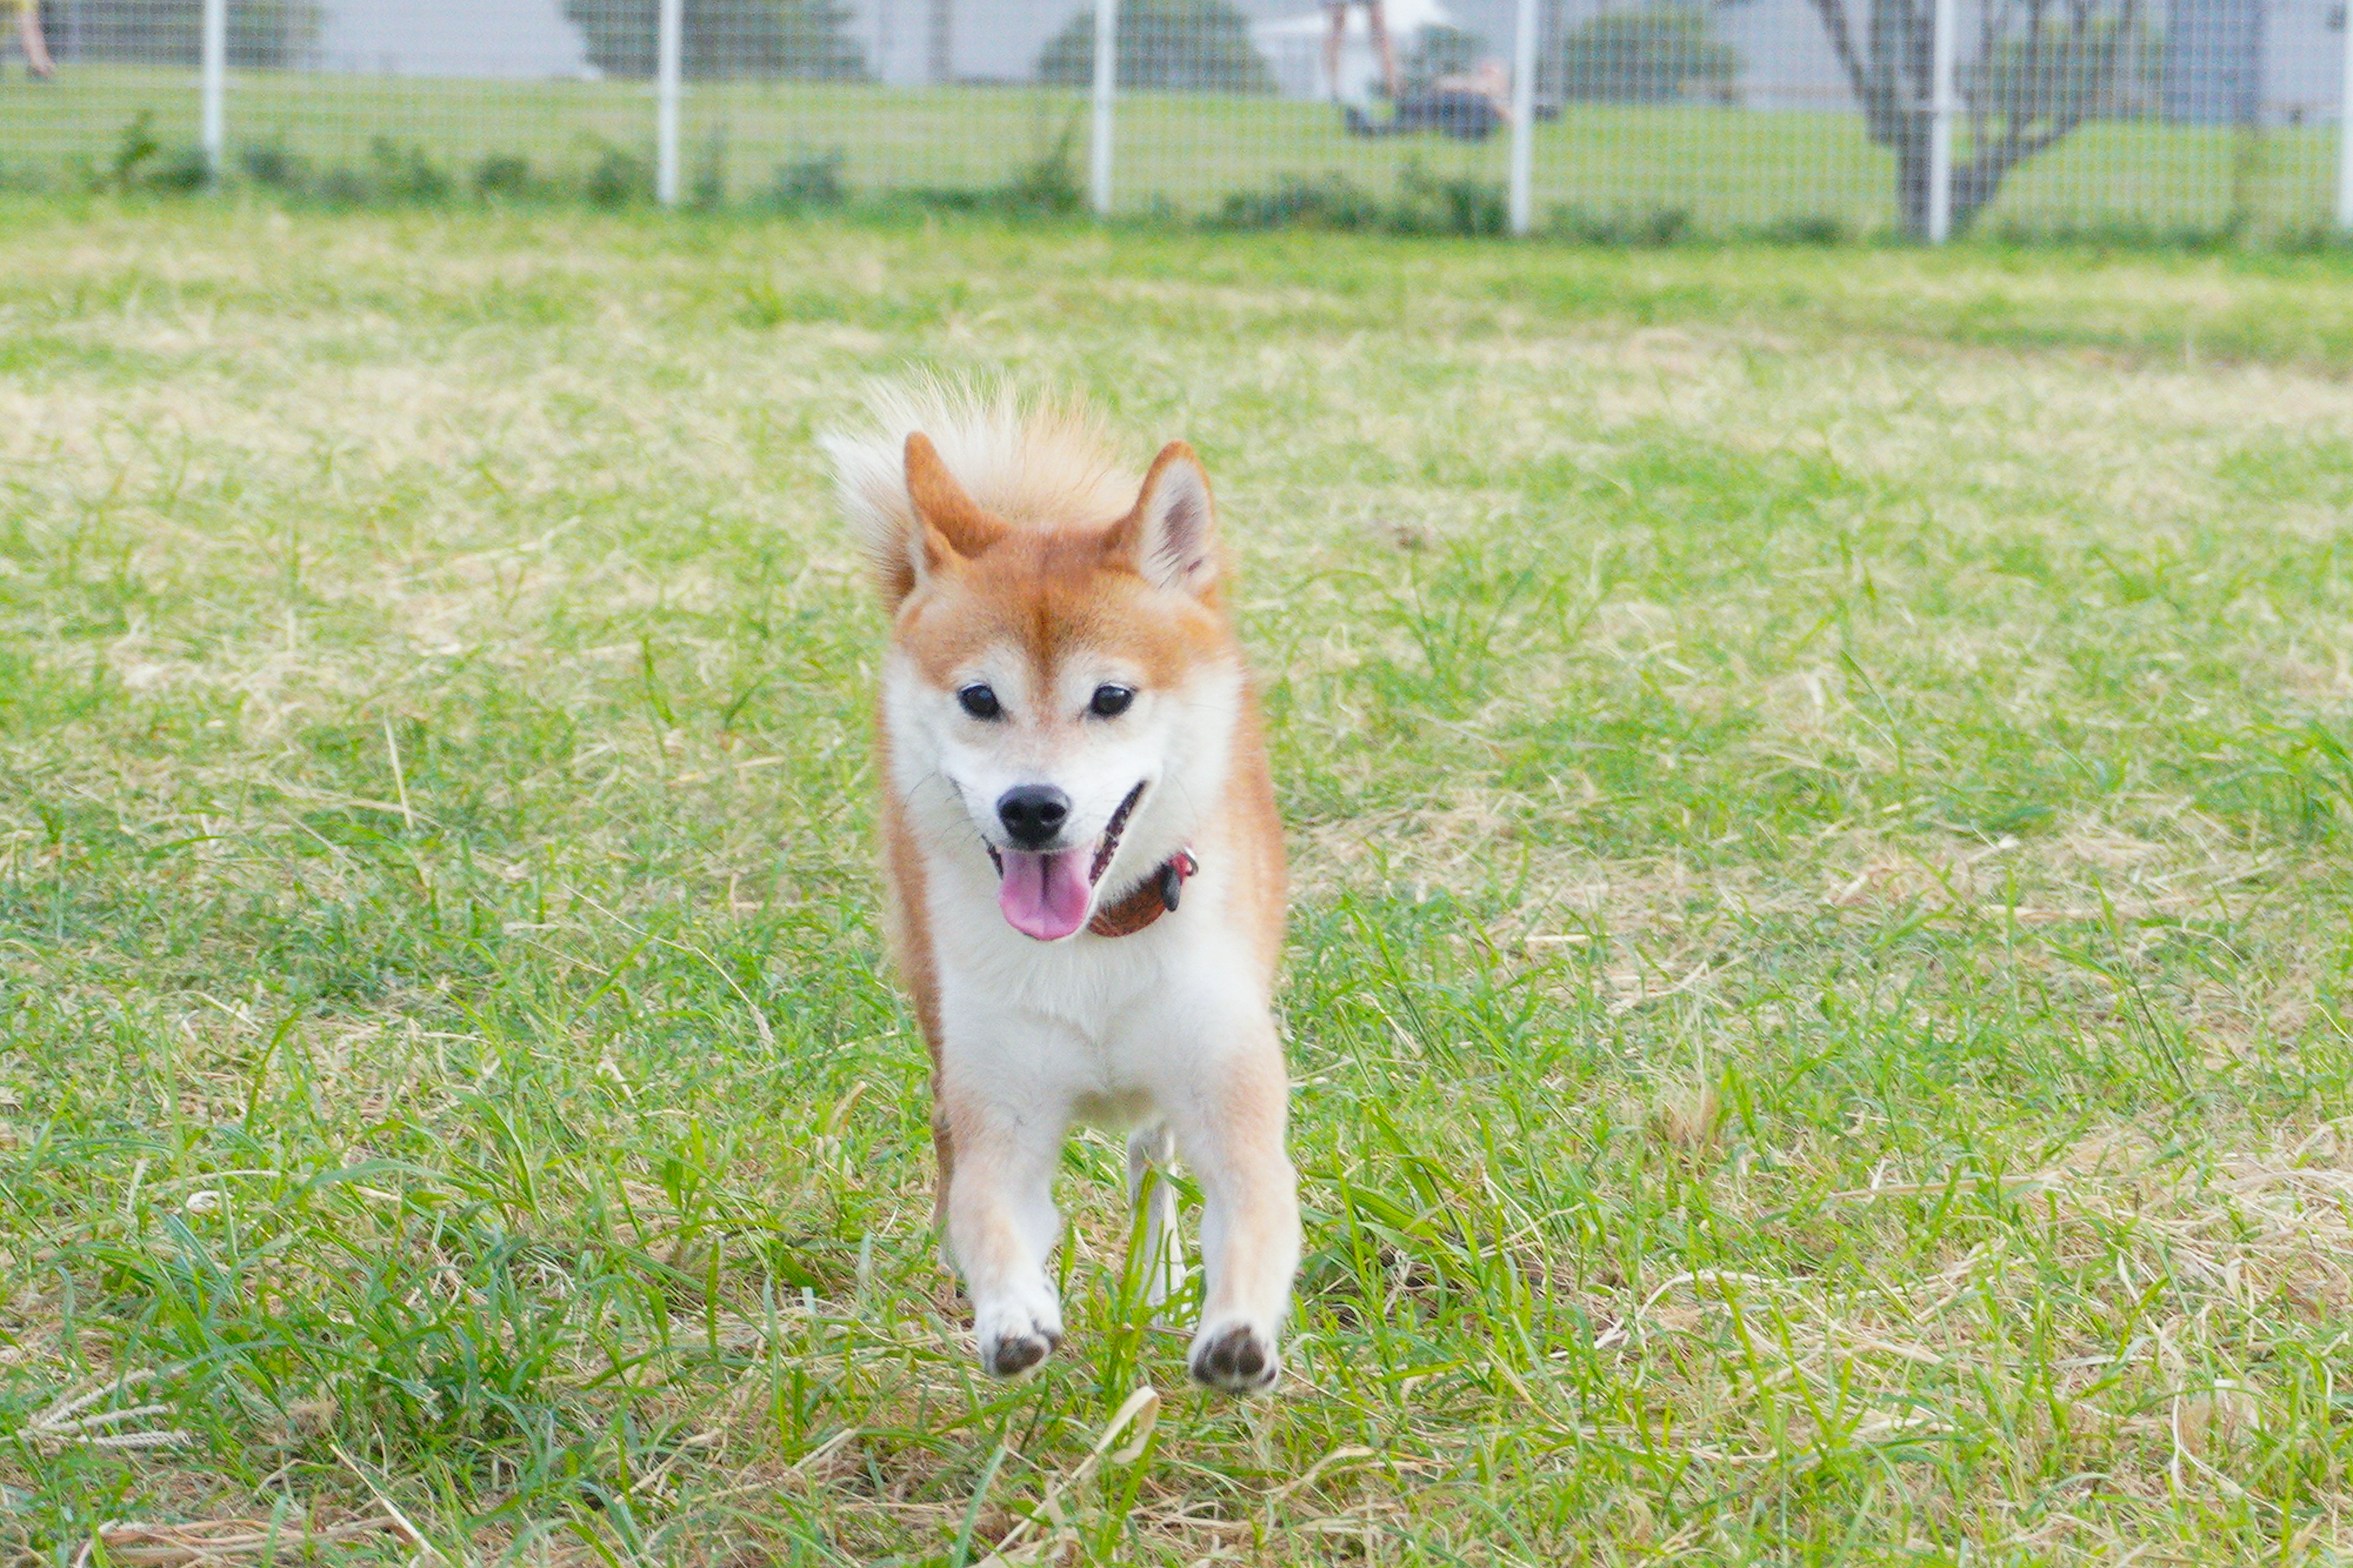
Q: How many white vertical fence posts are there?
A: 6